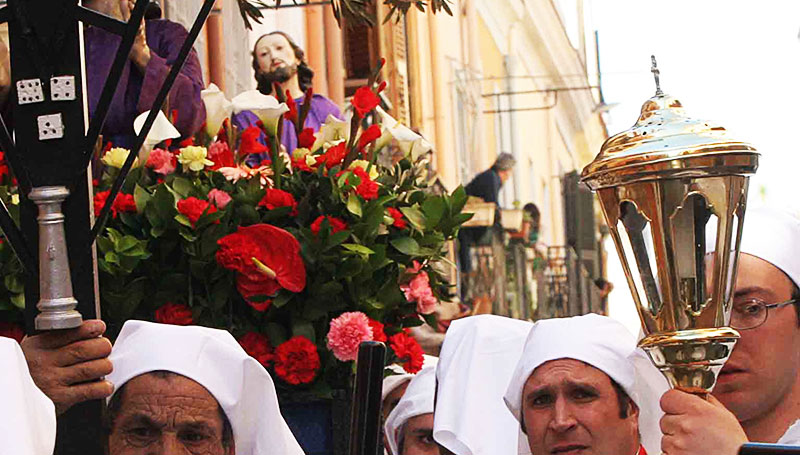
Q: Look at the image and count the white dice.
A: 3